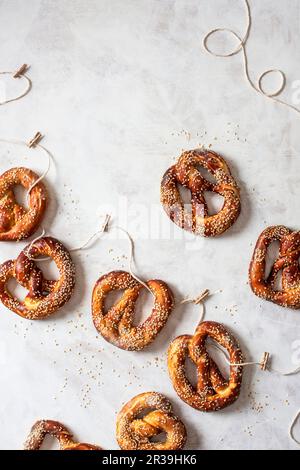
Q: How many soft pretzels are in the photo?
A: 8